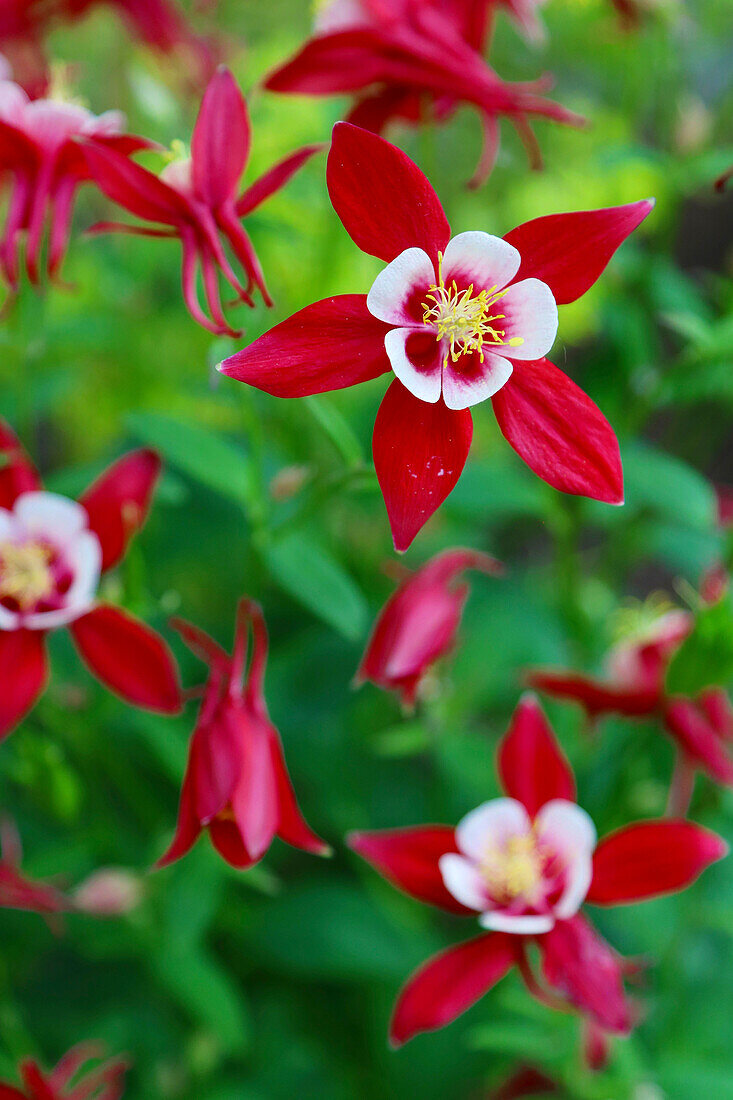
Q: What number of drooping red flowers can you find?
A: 2